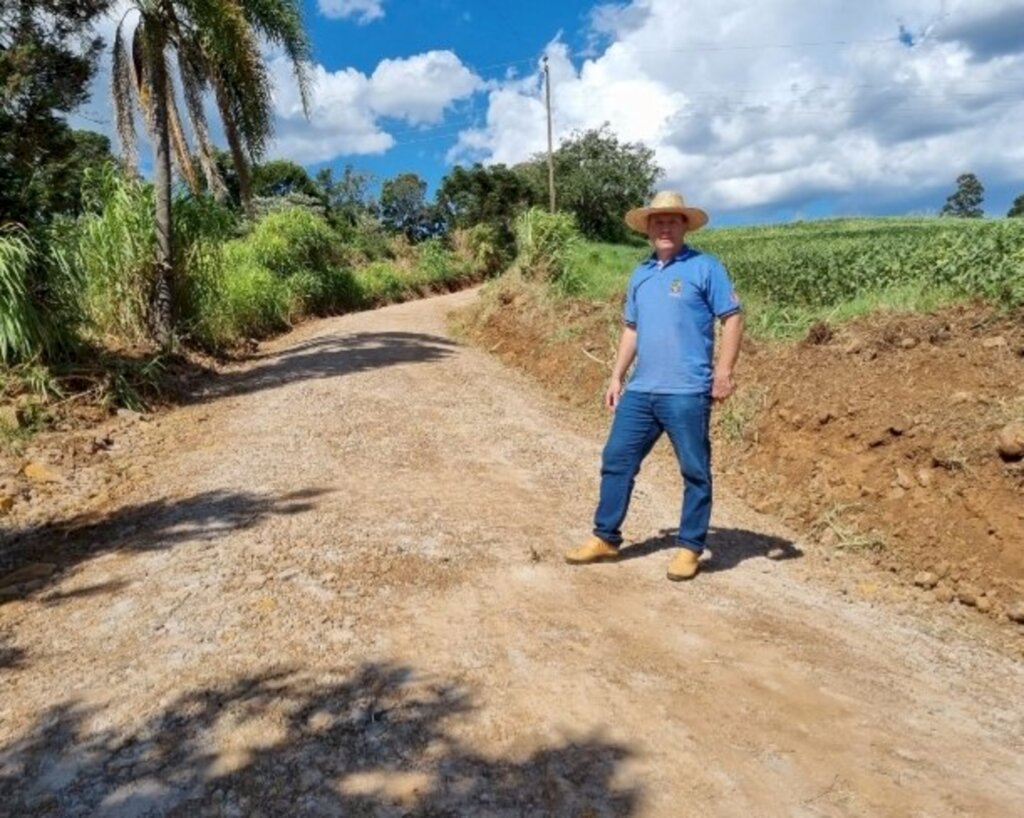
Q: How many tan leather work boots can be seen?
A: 2